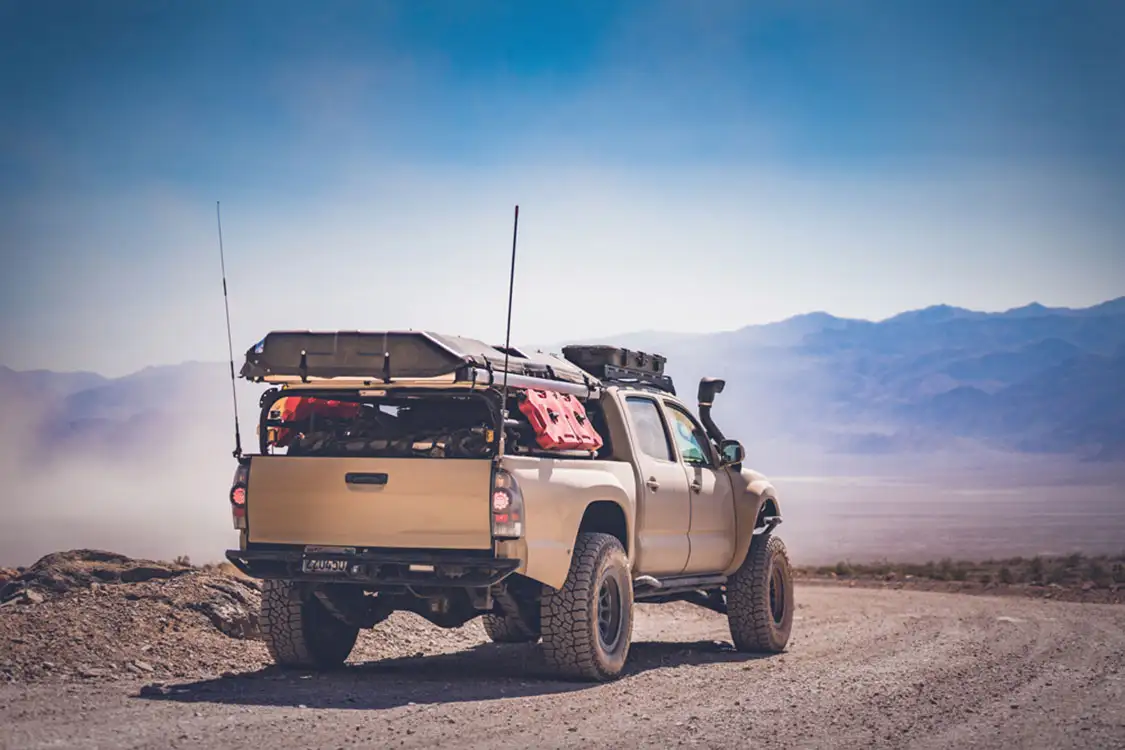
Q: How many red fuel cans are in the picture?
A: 2